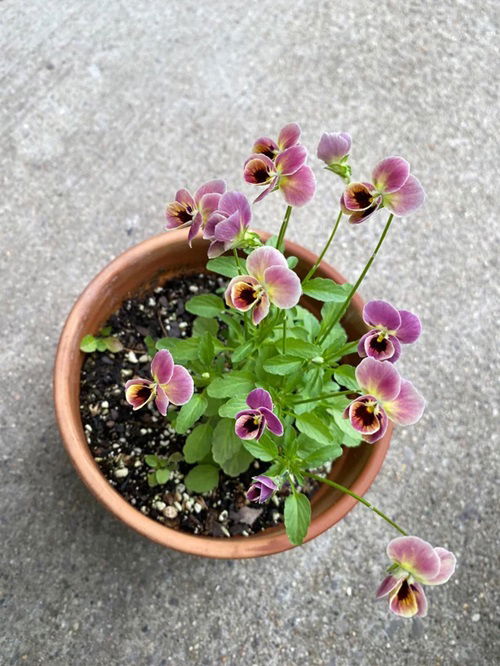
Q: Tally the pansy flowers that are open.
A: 11